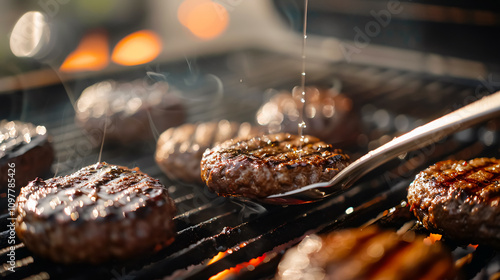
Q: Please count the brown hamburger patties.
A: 8